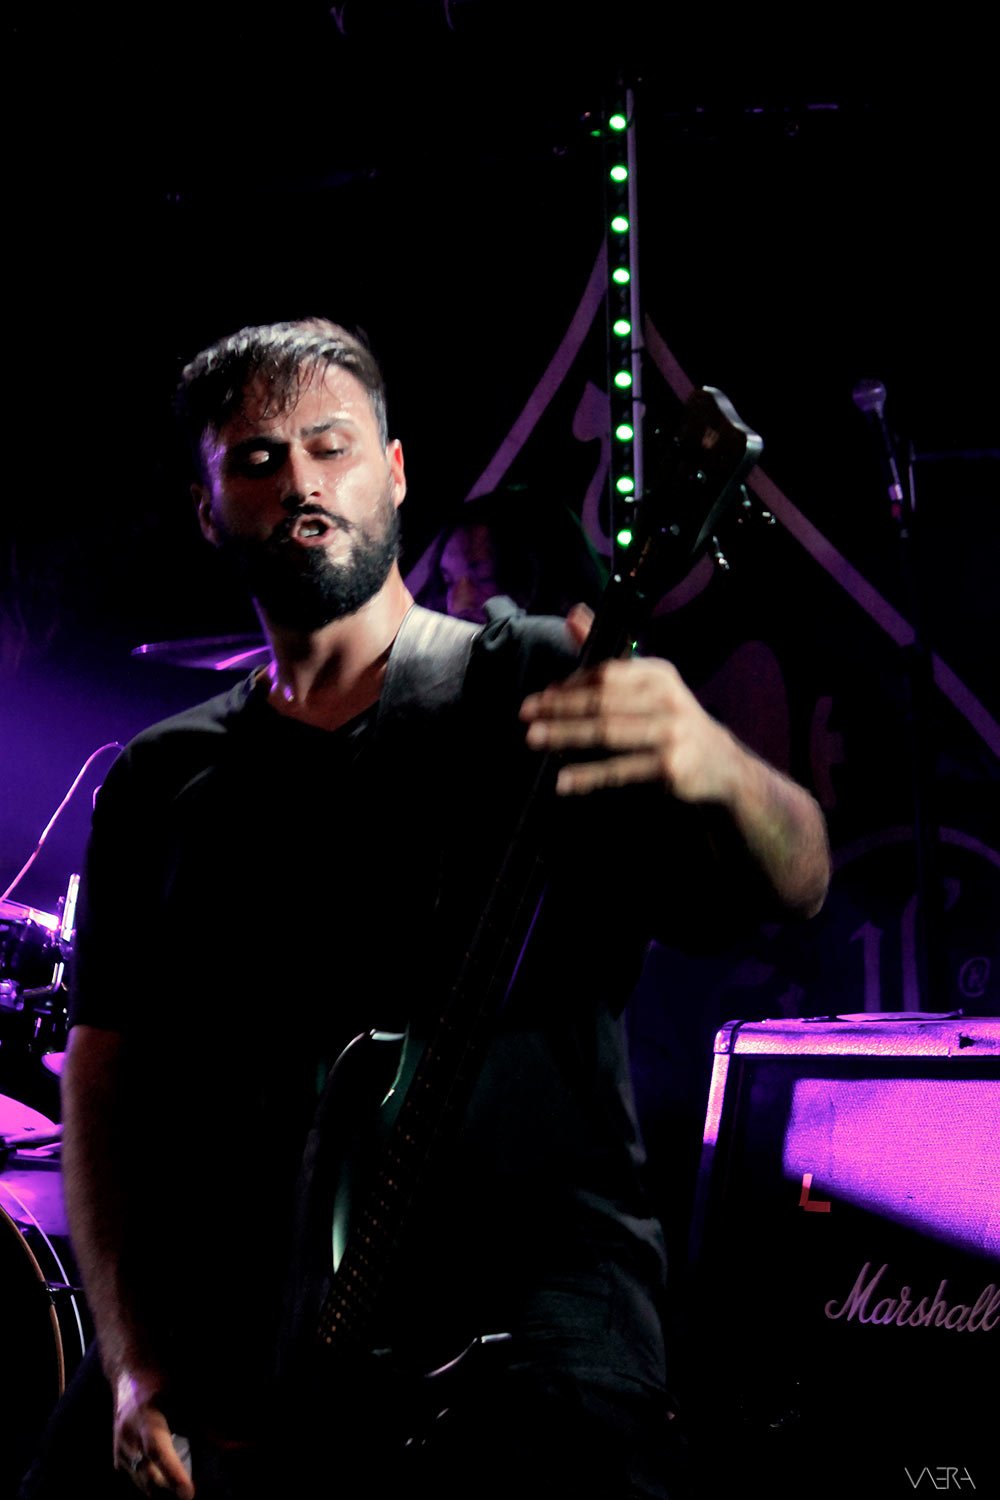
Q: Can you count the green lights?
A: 9